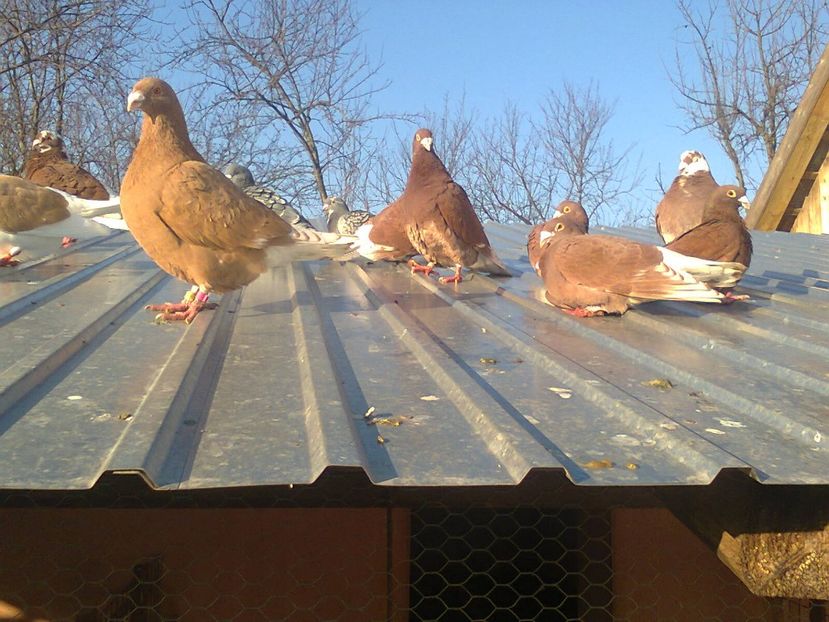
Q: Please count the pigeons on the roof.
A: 11